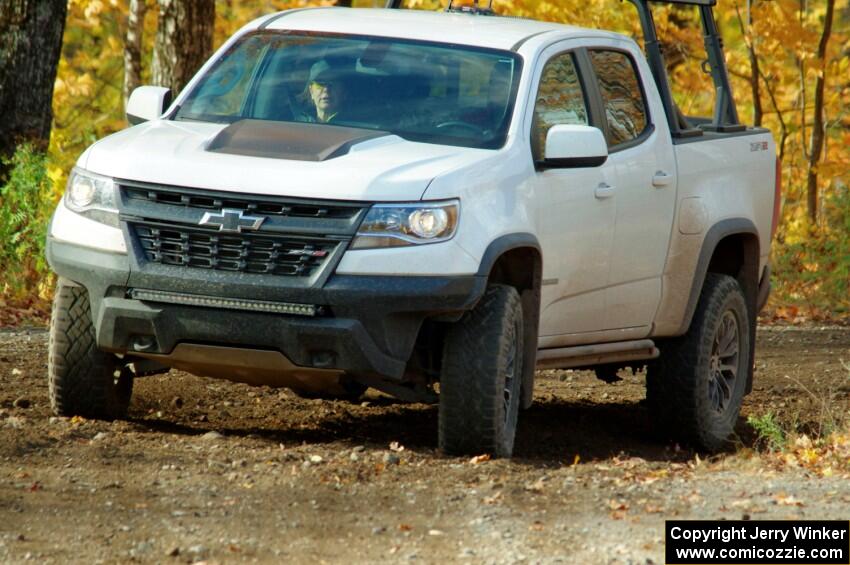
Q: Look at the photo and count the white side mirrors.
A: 2